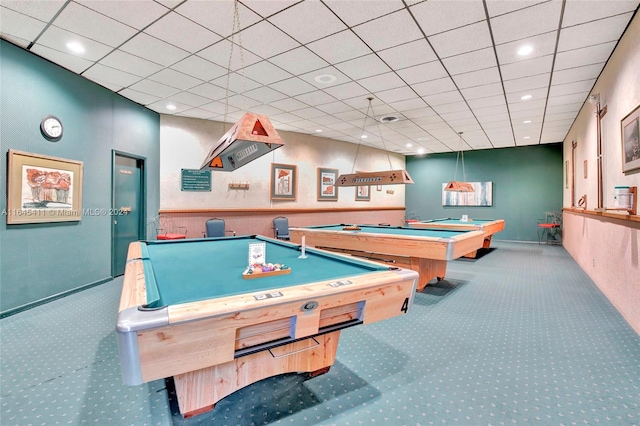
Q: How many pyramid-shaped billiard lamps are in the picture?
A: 3